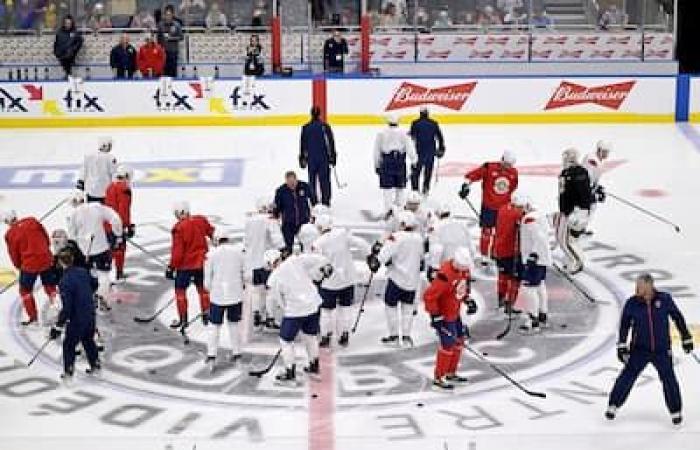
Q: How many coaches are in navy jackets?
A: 5